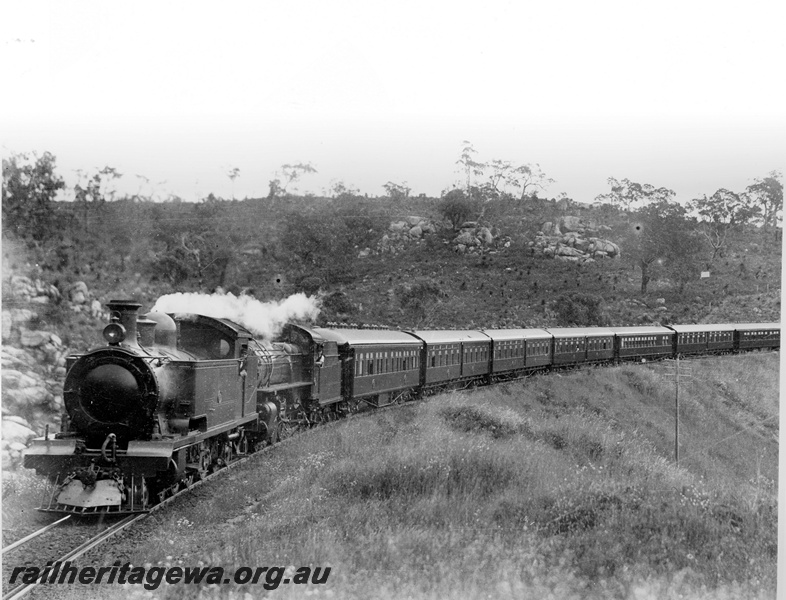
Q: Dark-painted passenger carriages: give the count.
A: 7